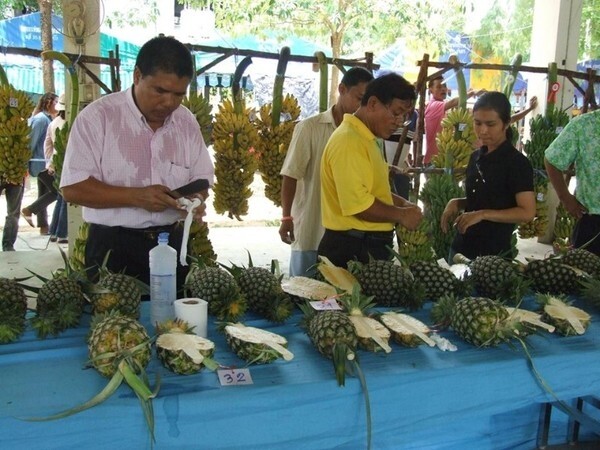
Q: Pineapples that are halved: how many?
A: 8